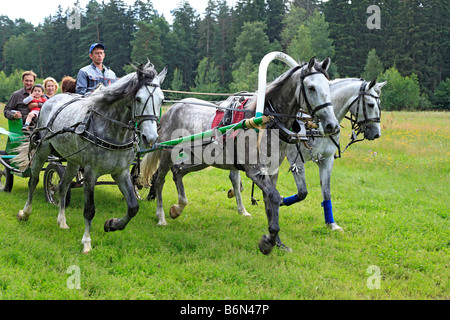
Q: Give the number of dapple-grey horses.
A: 3